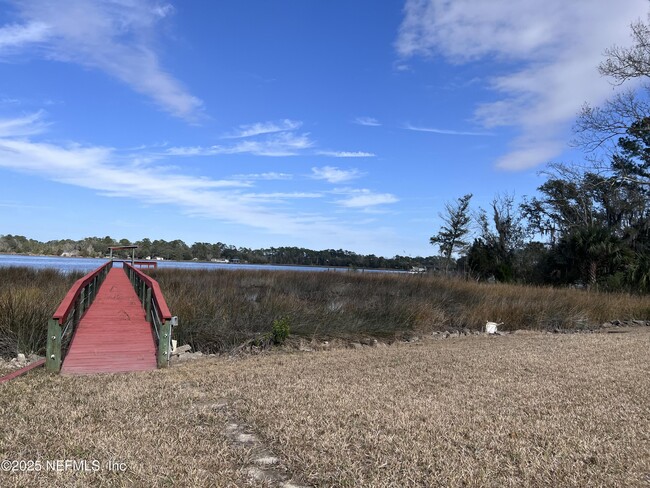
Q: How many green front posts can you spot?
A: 2